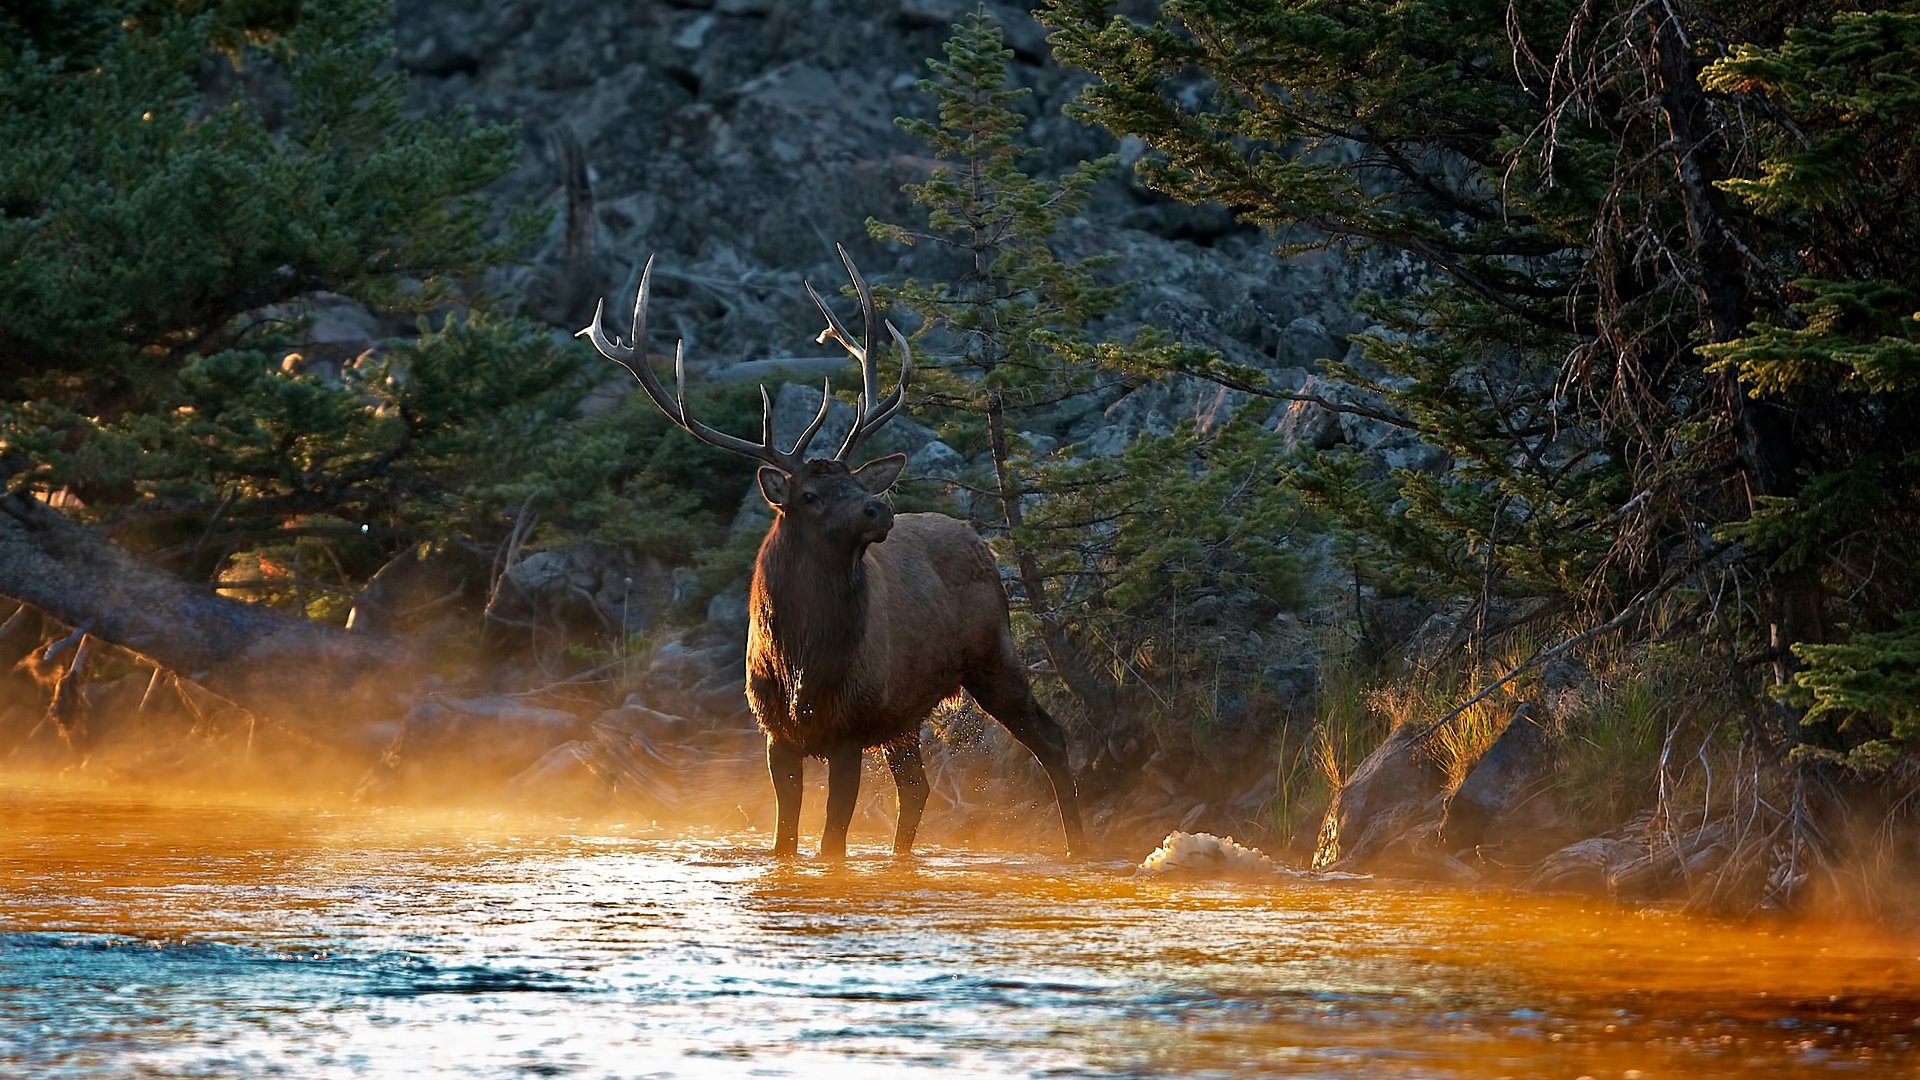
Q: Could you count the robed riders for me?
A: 0